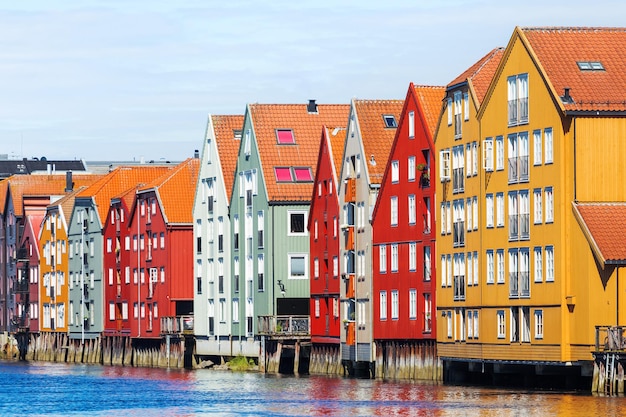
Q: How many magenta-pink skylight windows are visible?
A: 3